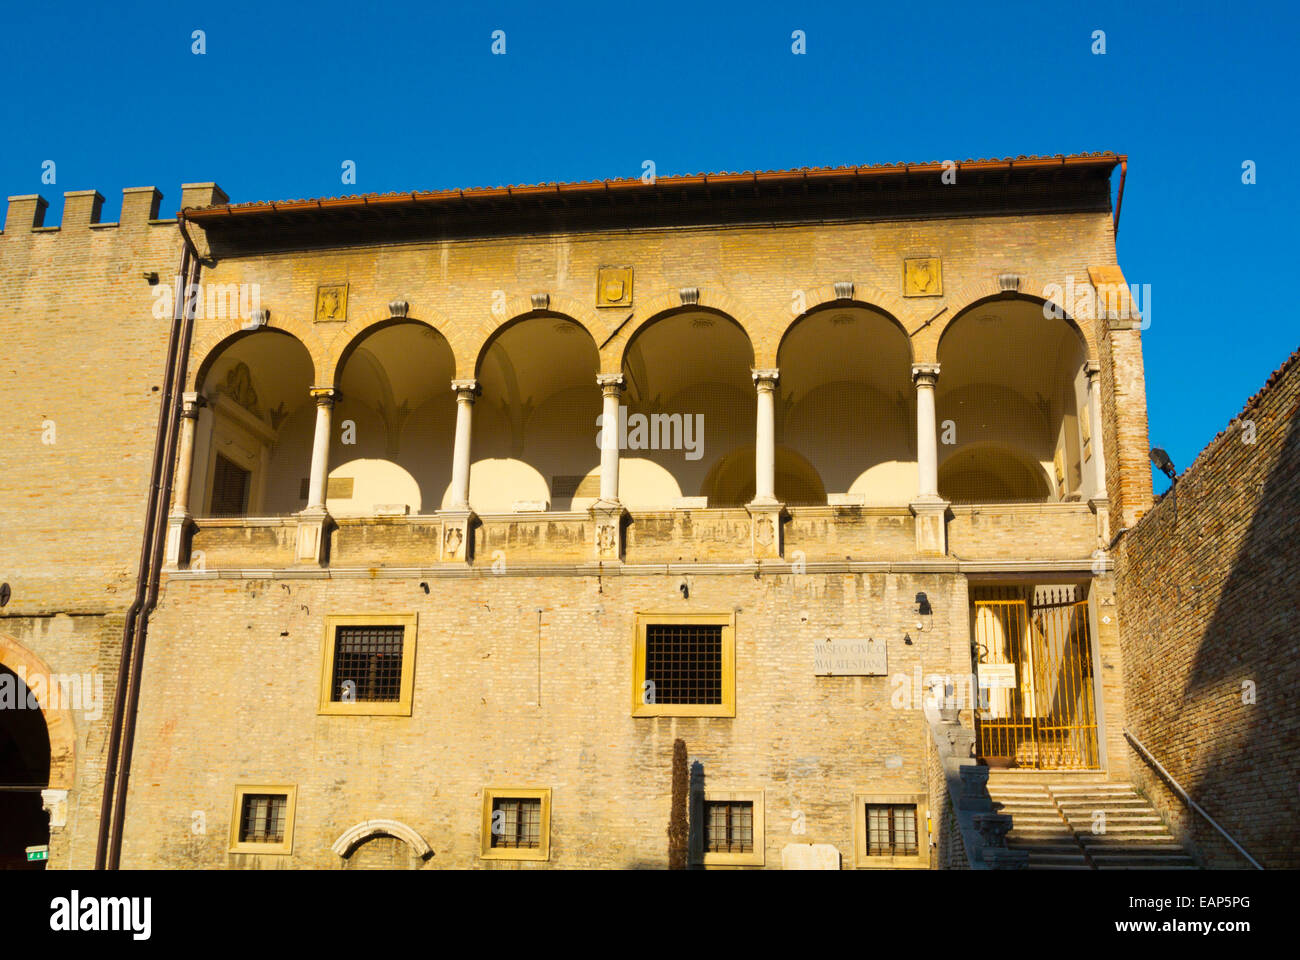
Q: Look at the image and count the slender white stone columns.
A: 7